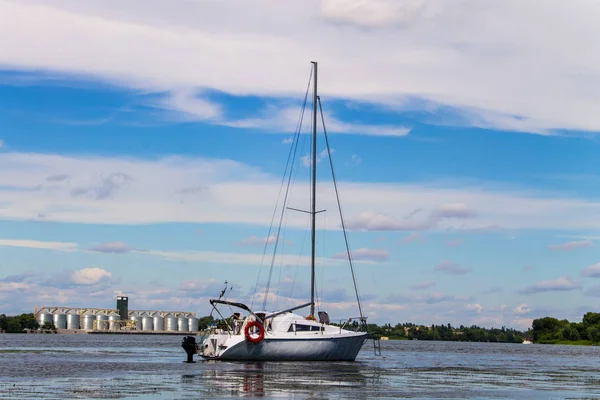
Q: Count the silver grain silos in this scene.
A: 12